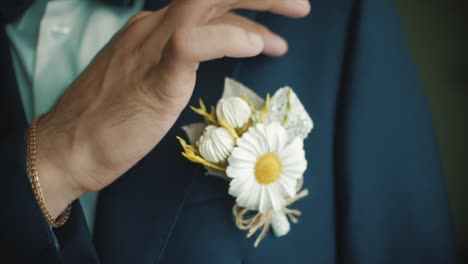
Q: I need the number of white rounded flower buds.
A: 2